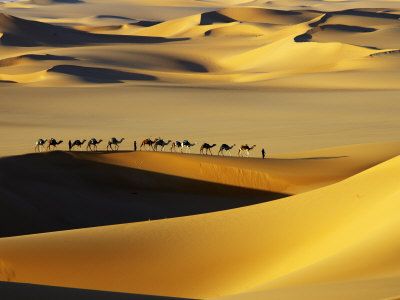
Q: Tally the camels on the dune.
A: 12